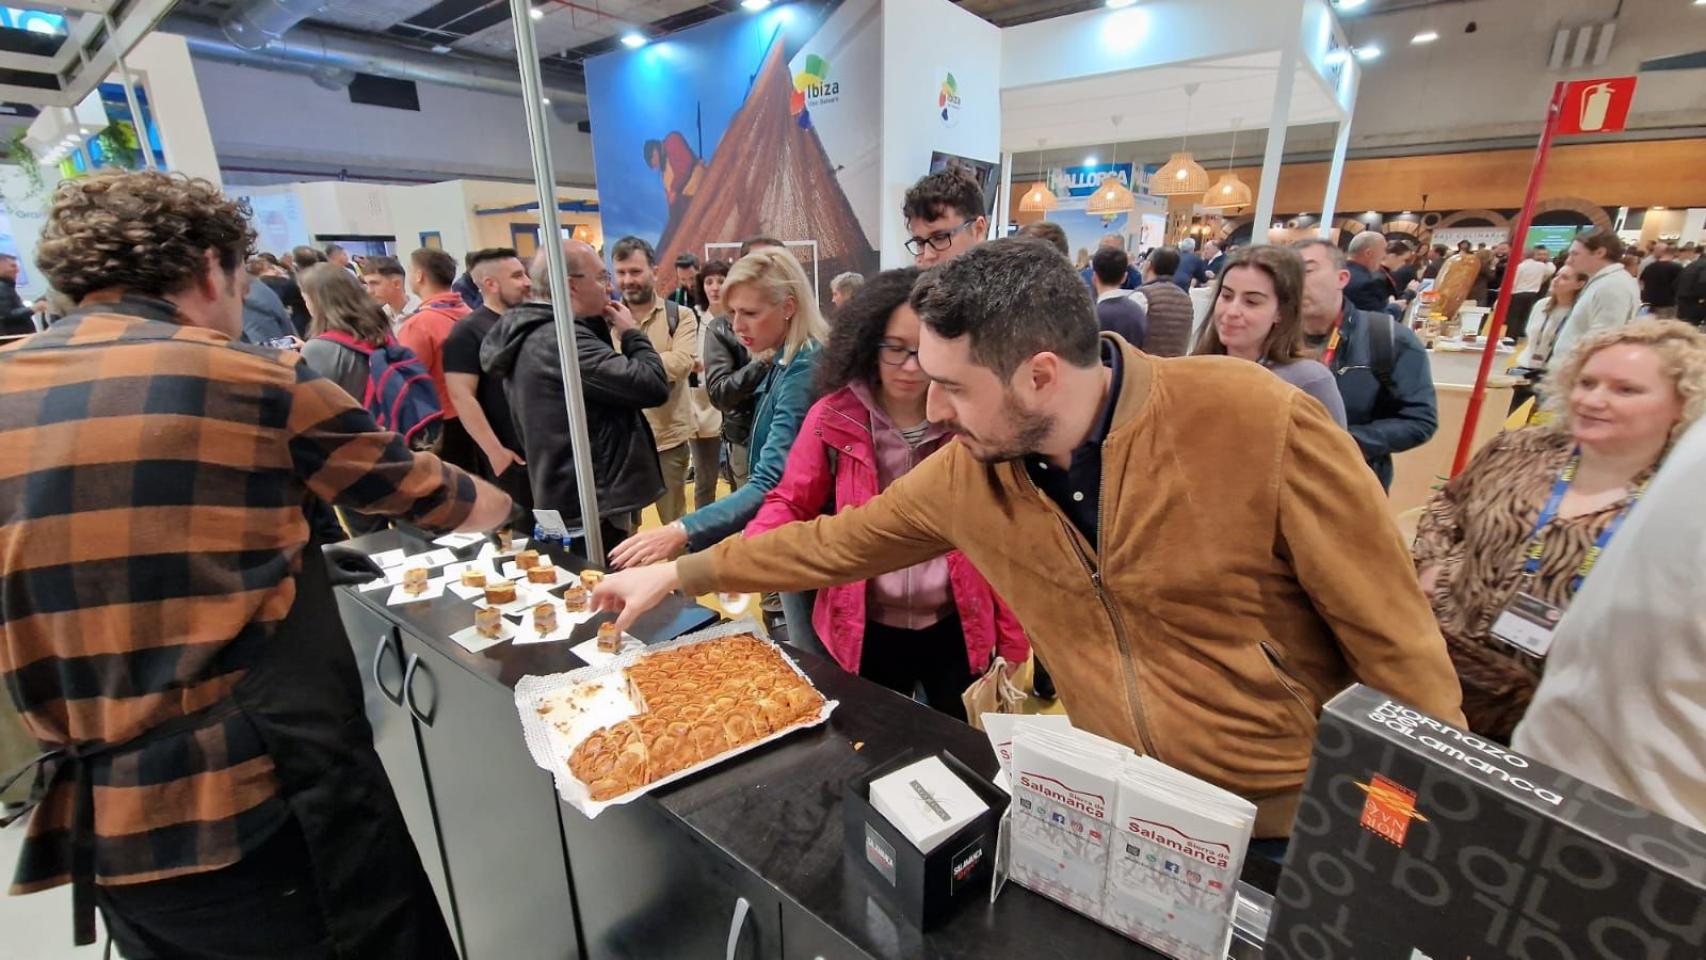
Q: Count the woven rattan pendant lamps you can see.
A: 4